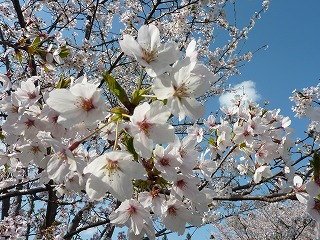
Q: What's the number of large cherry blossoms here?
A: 5